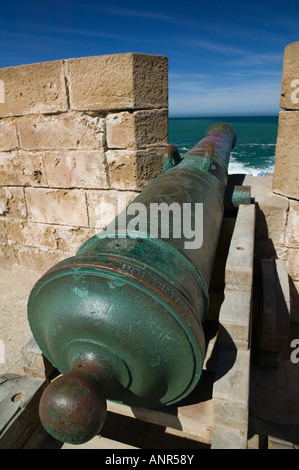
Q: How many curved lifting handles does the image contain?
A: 2